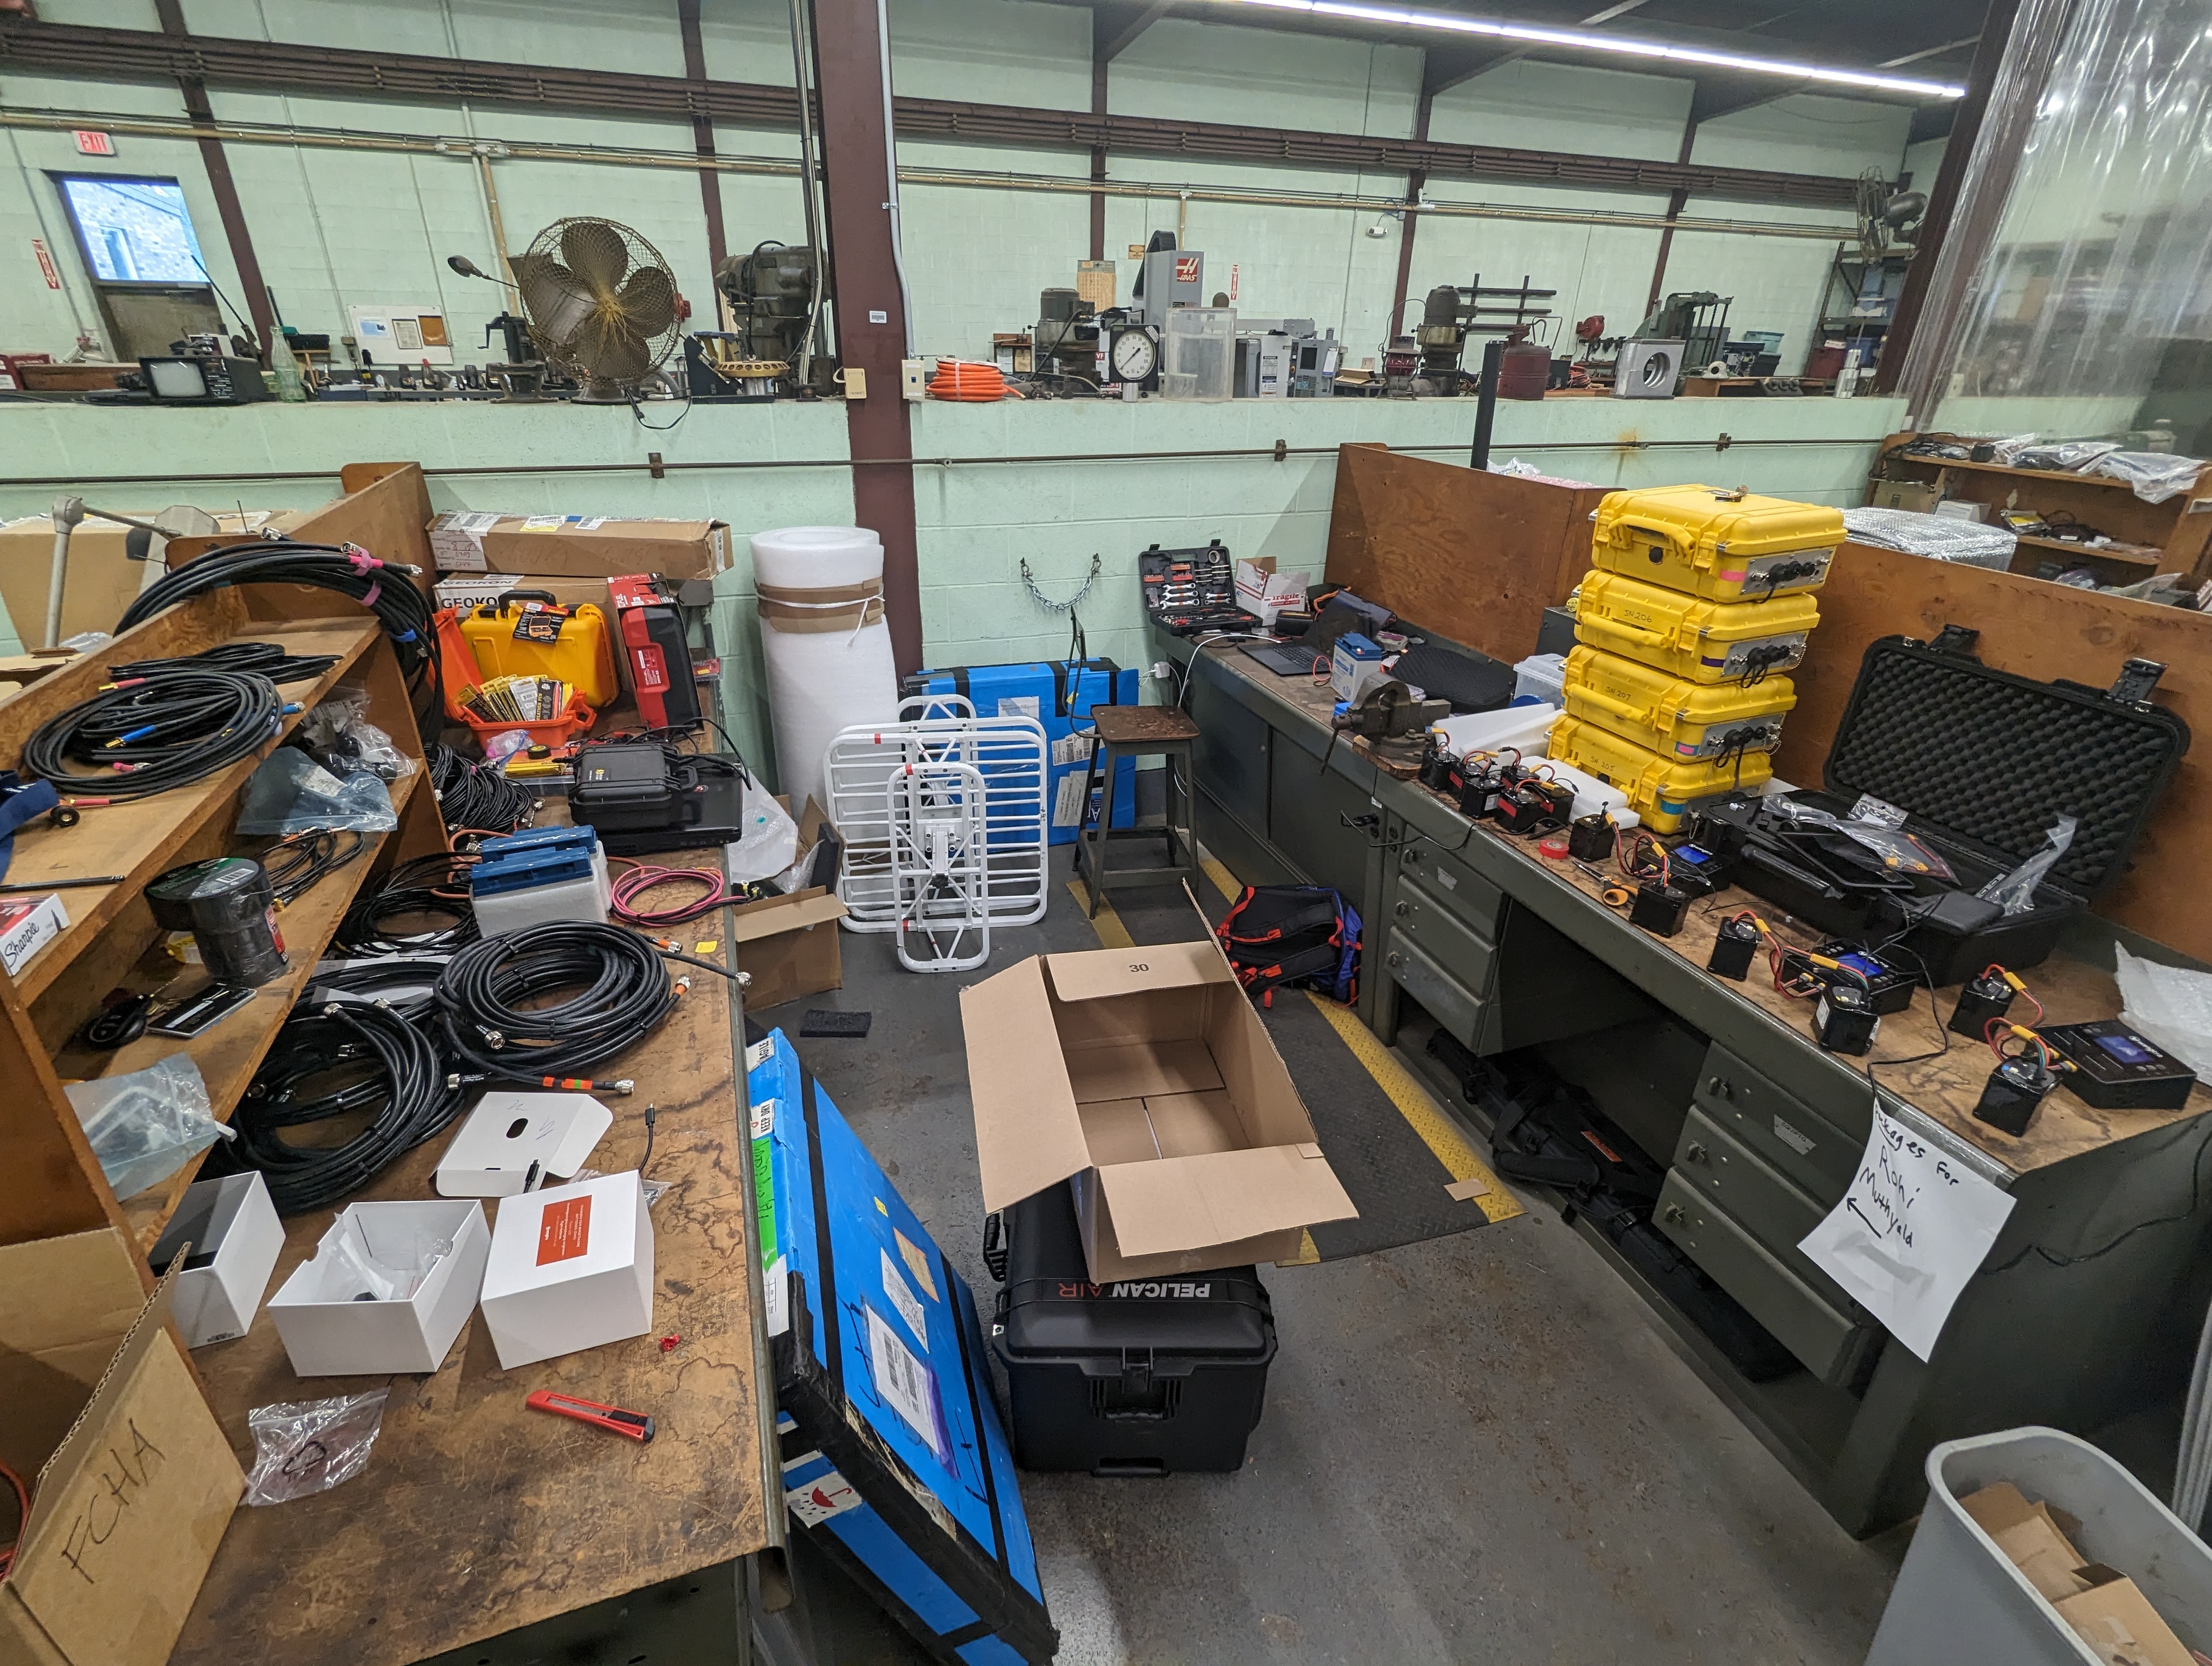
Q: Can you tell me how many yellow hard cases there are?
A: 5